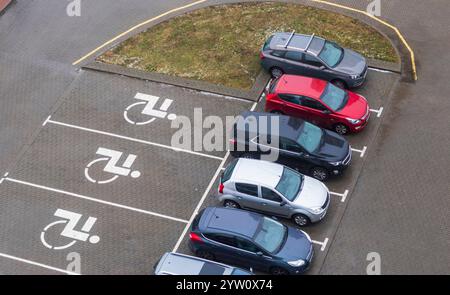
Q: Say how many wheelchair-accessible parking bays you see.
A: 3